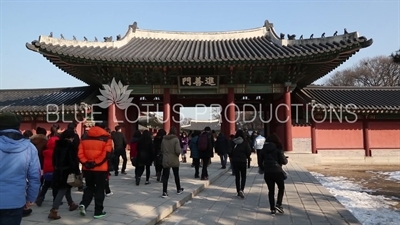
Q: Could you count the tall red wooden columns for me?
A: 4